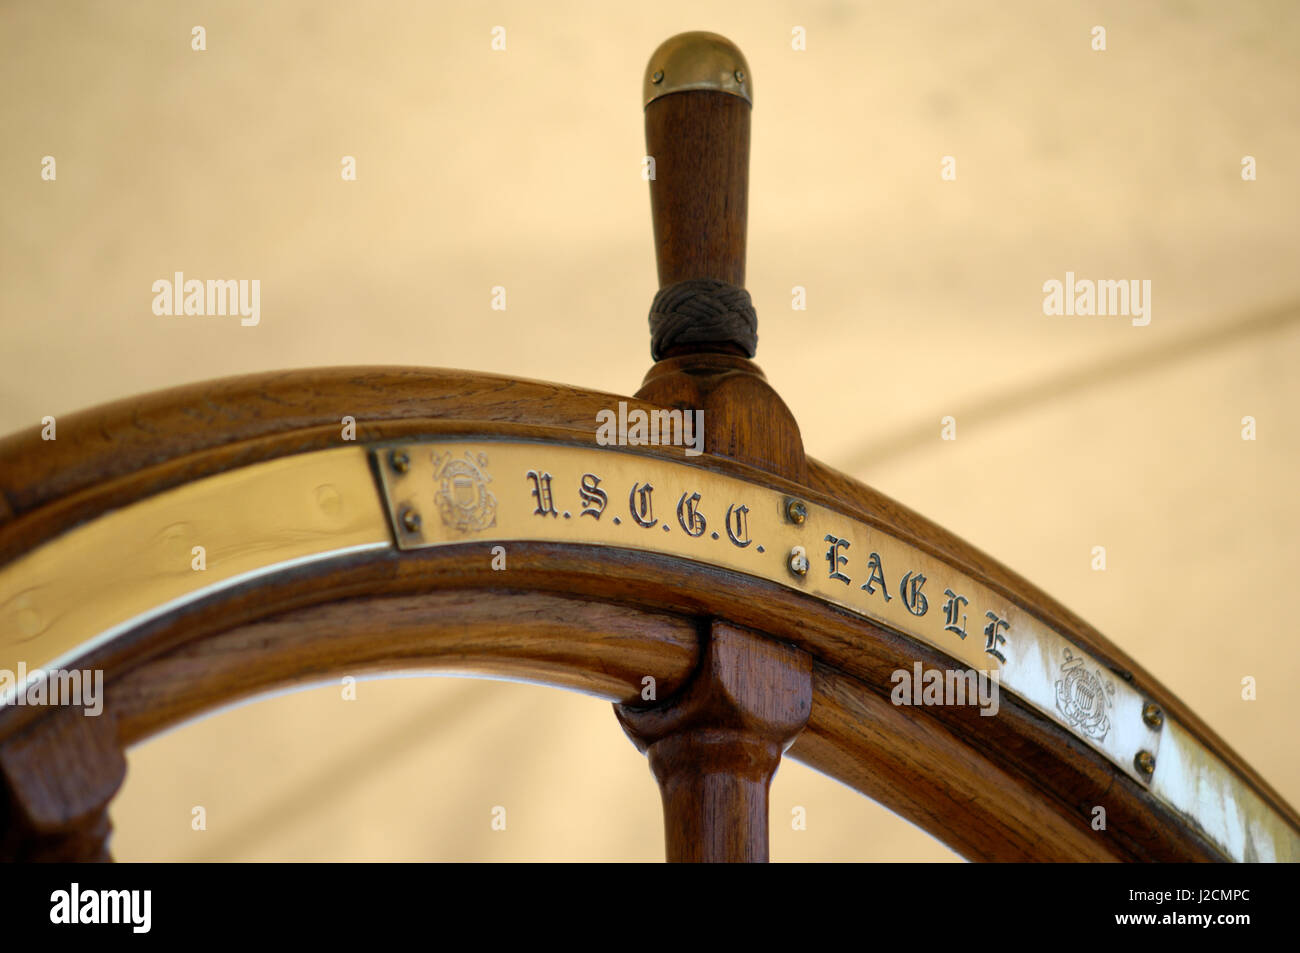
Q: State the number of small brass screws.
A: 8